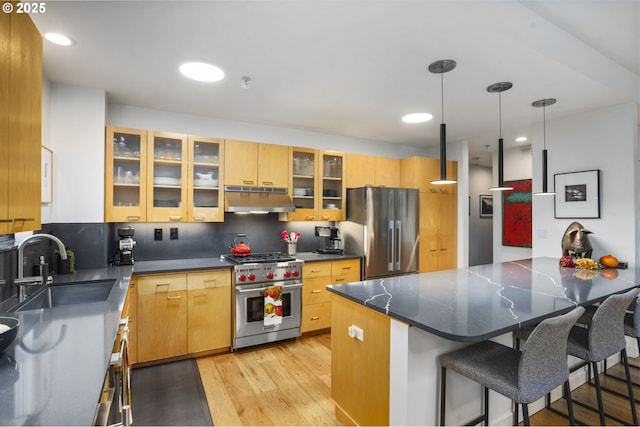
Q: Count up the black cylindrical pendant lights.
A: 3